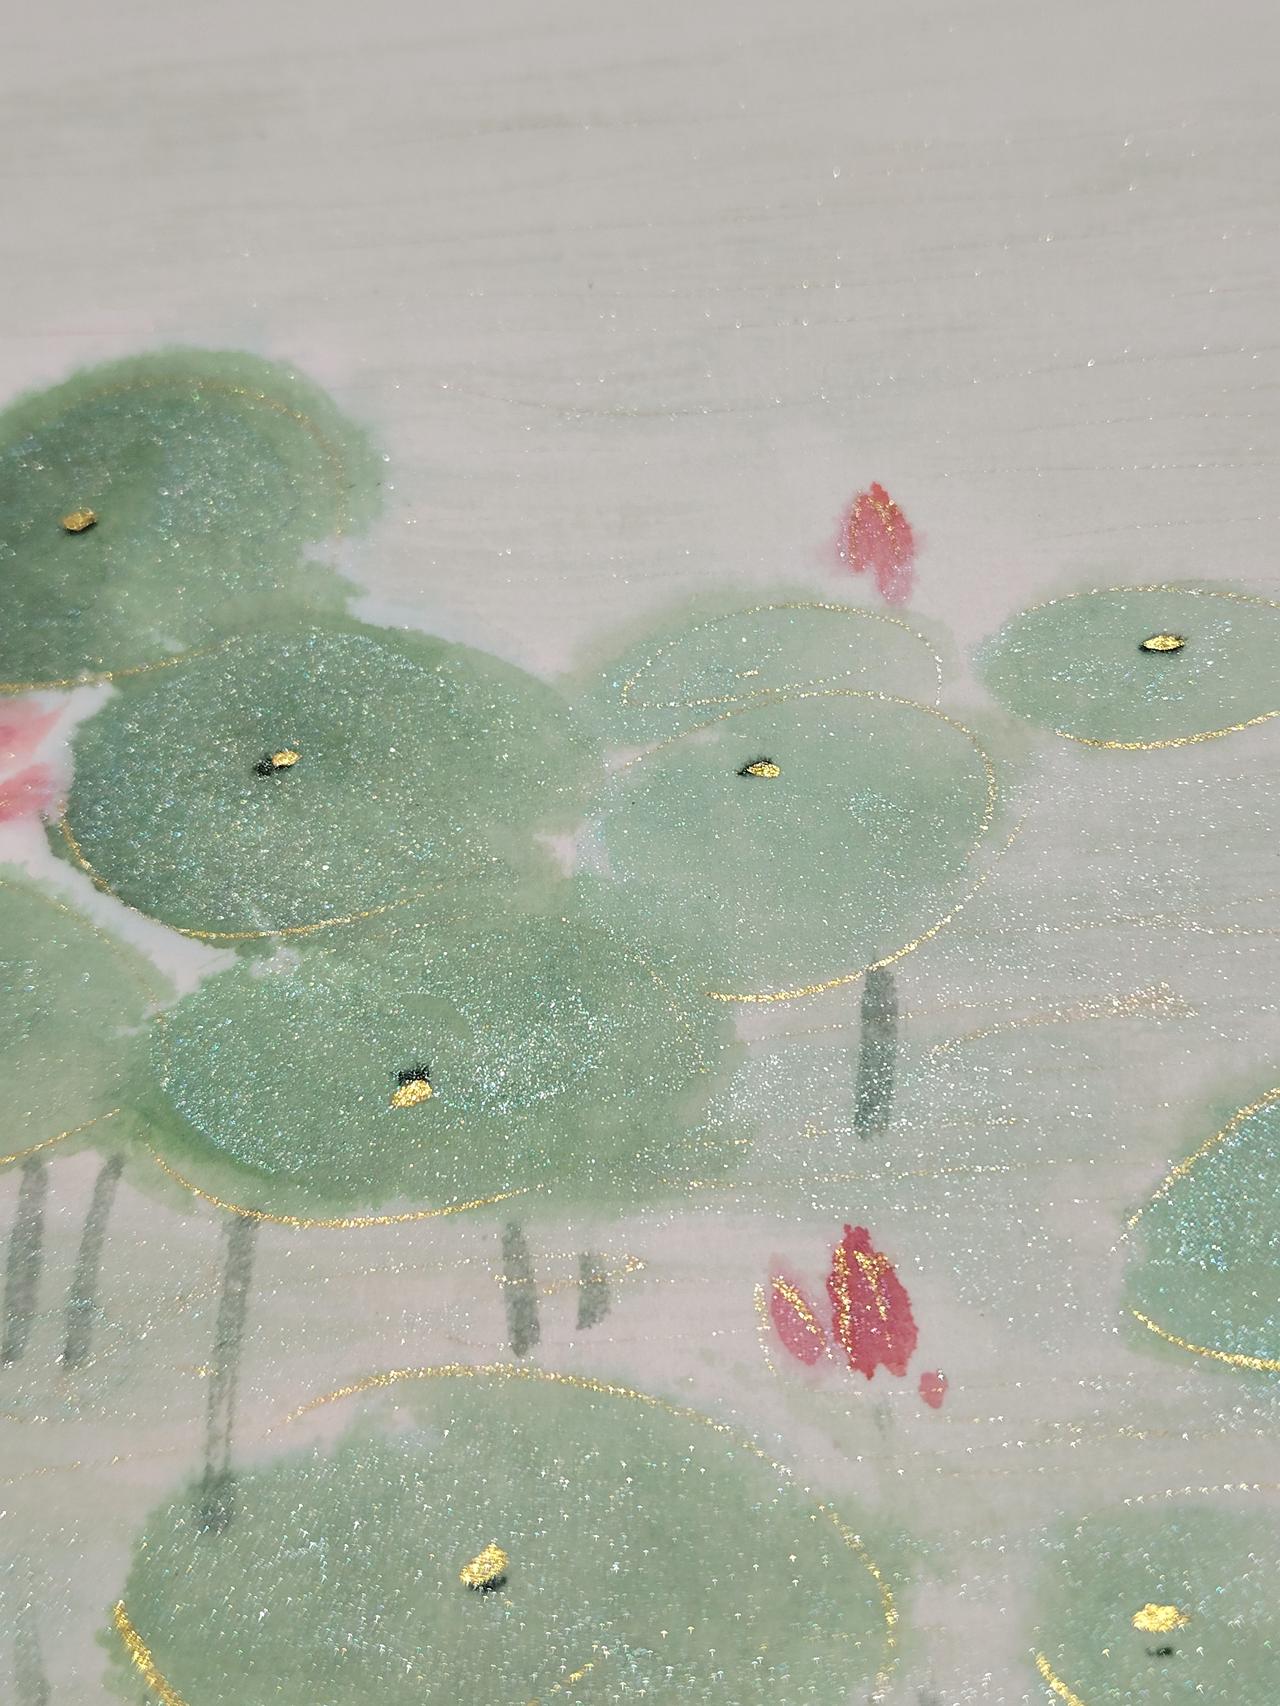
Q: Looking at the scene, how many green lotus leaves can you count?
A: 10